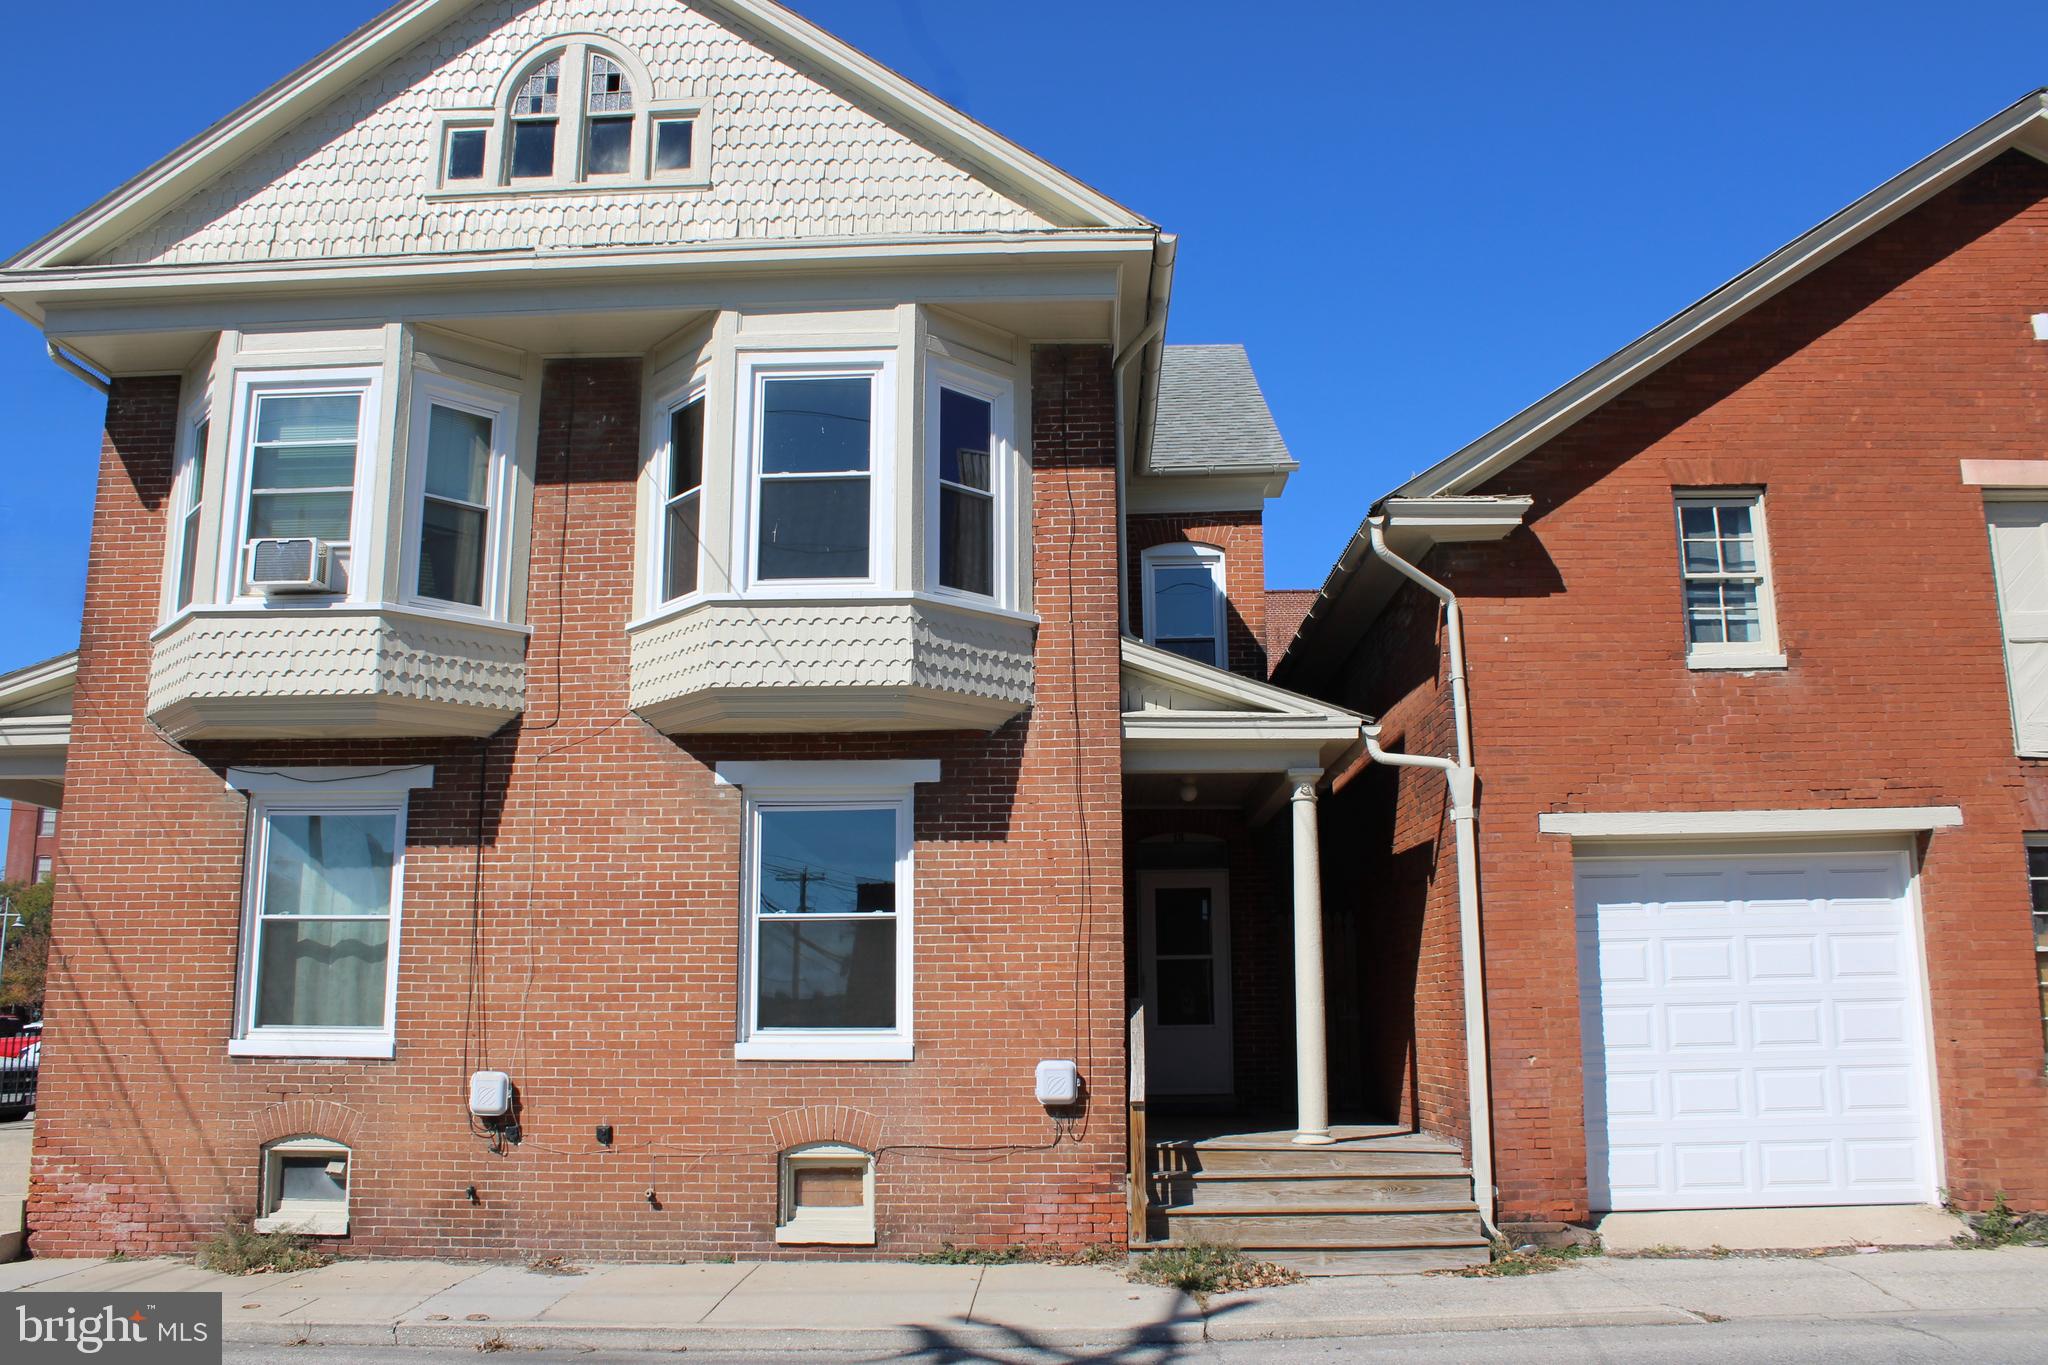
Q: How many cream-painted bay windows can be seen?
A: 2